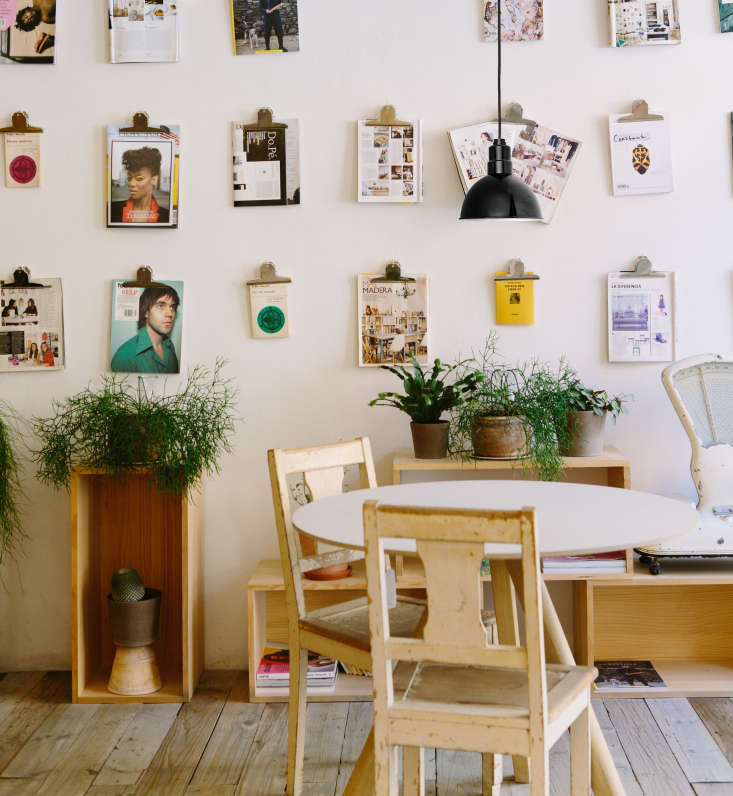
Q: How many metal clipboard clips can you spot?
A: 12